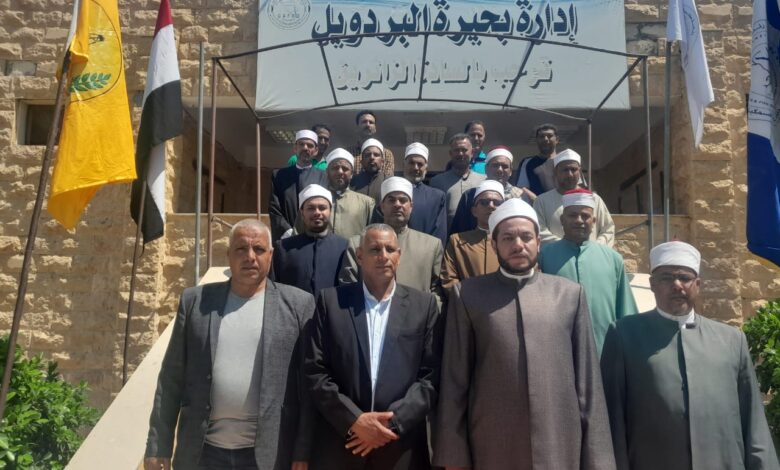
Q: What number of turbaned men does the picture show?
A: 12